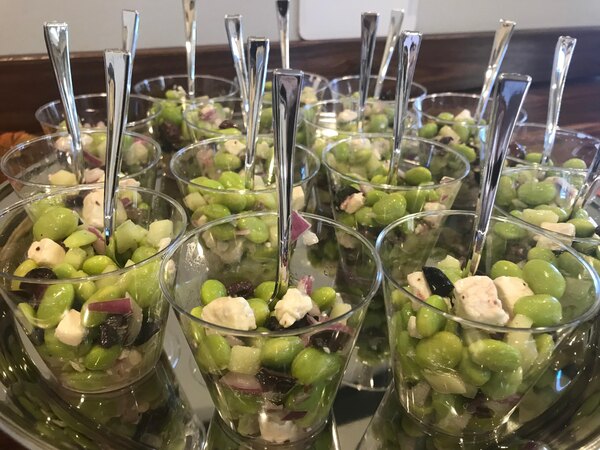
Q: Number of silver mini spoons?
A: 15